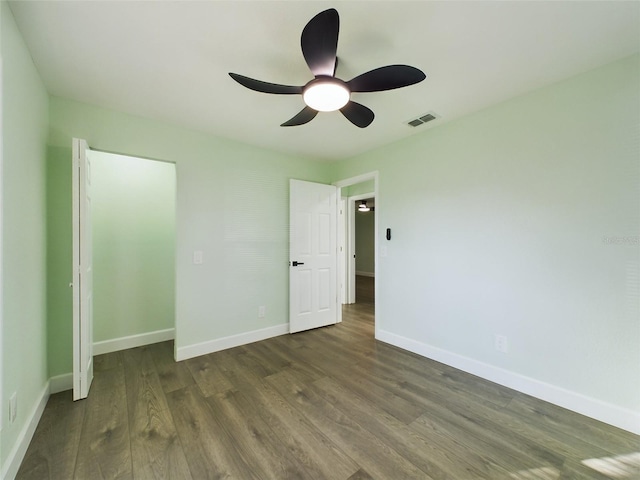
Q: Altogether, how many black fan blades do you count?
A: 5